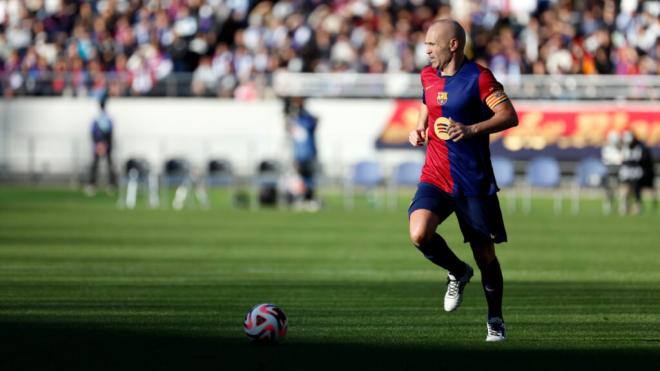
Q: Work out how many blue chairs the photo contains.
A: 5